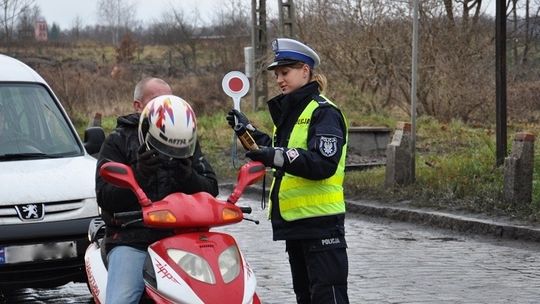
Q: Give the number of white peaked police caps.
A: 1